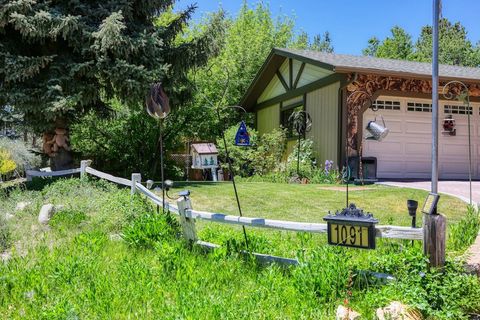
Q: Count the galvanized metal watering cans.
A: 1